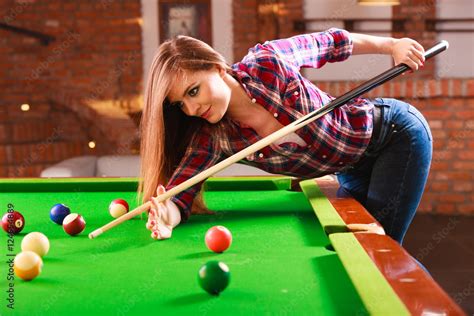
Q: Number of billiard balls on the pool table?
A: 8